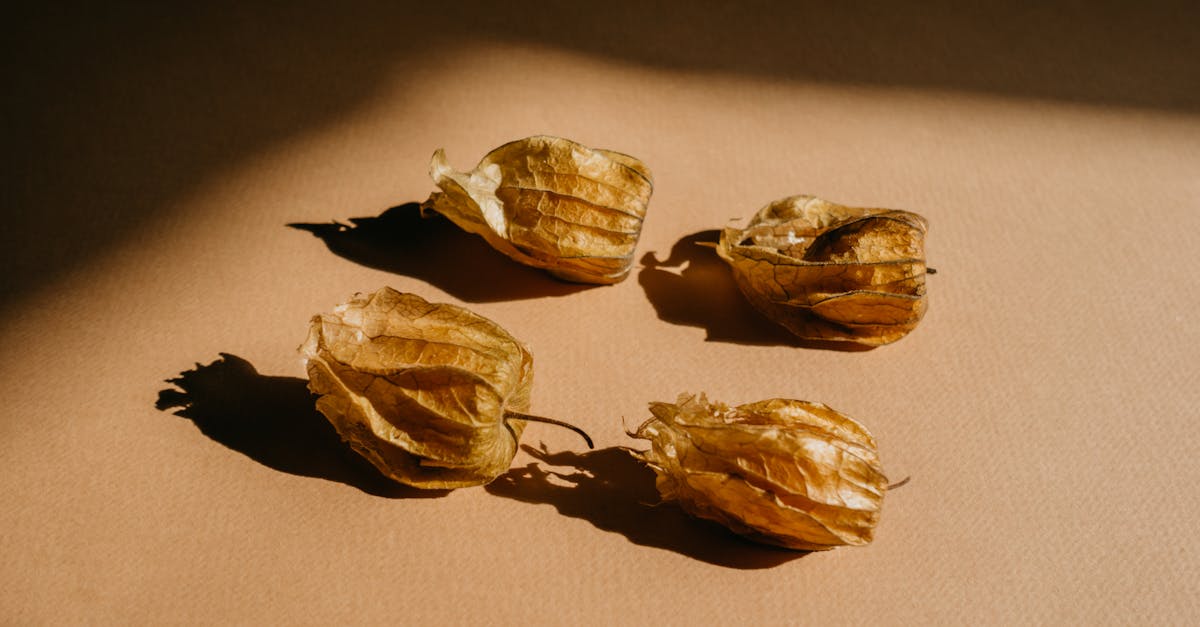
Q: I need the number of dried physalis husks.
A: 4